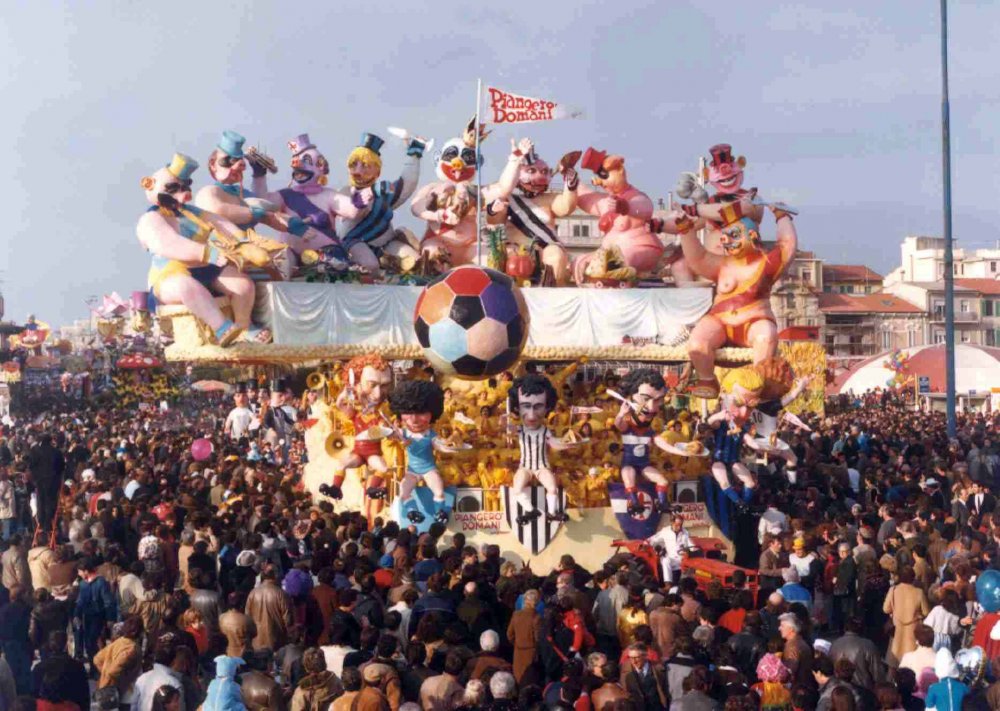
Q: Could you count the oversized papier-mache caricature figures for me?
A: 15